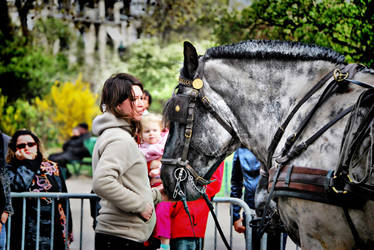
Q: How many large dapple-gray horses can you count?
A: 1